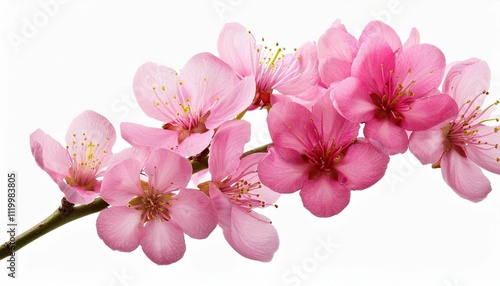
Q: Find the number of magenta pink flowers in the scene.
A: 2